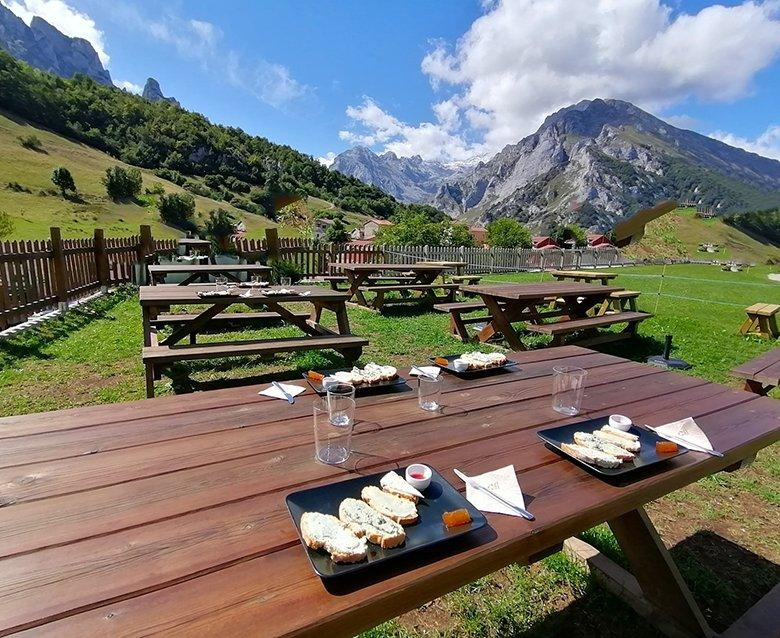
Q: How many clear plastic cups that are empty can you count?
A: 4